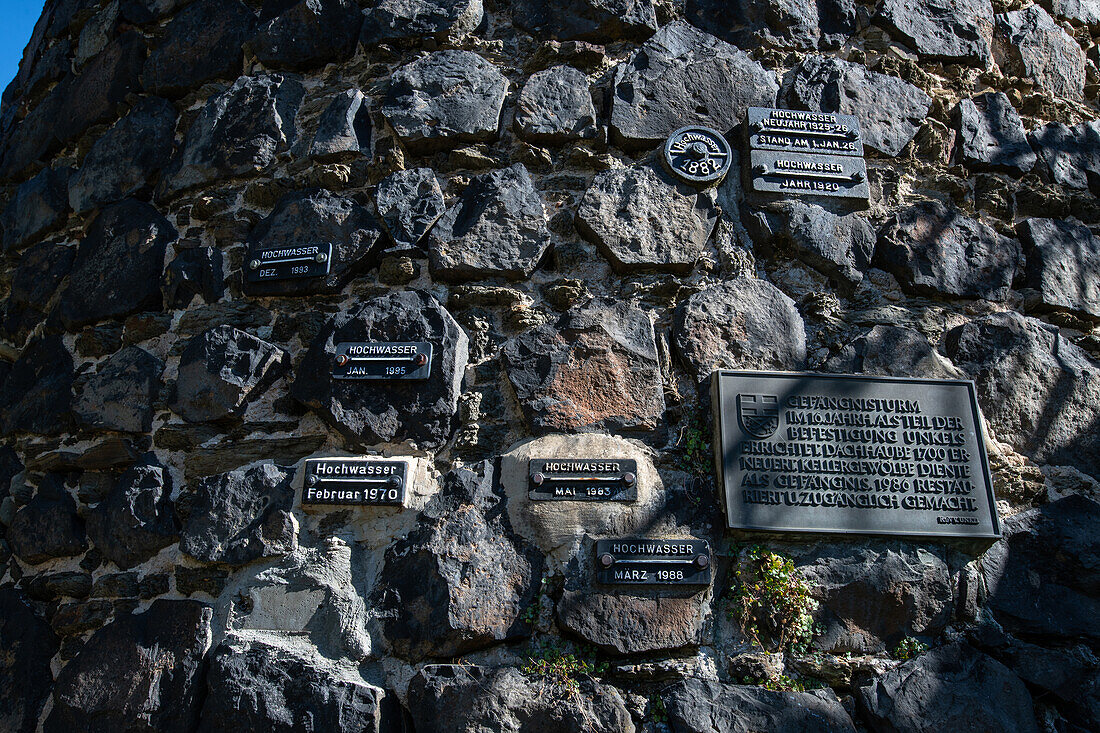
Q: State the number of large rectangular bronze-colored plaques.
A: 1